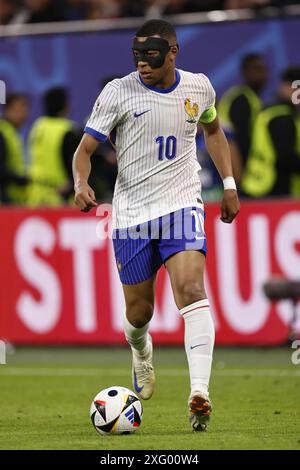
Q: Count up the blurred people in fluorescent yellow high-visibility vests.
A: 4